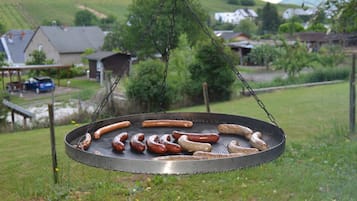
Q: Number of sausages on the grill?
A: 14